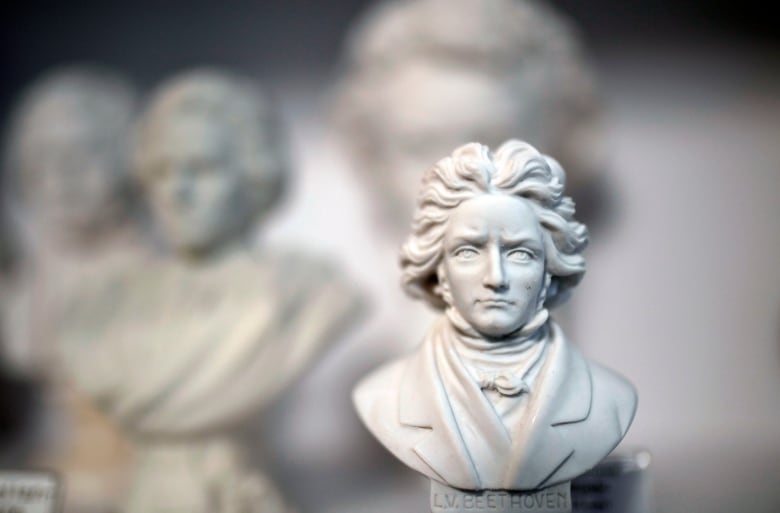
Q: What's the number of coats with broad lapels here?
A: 1